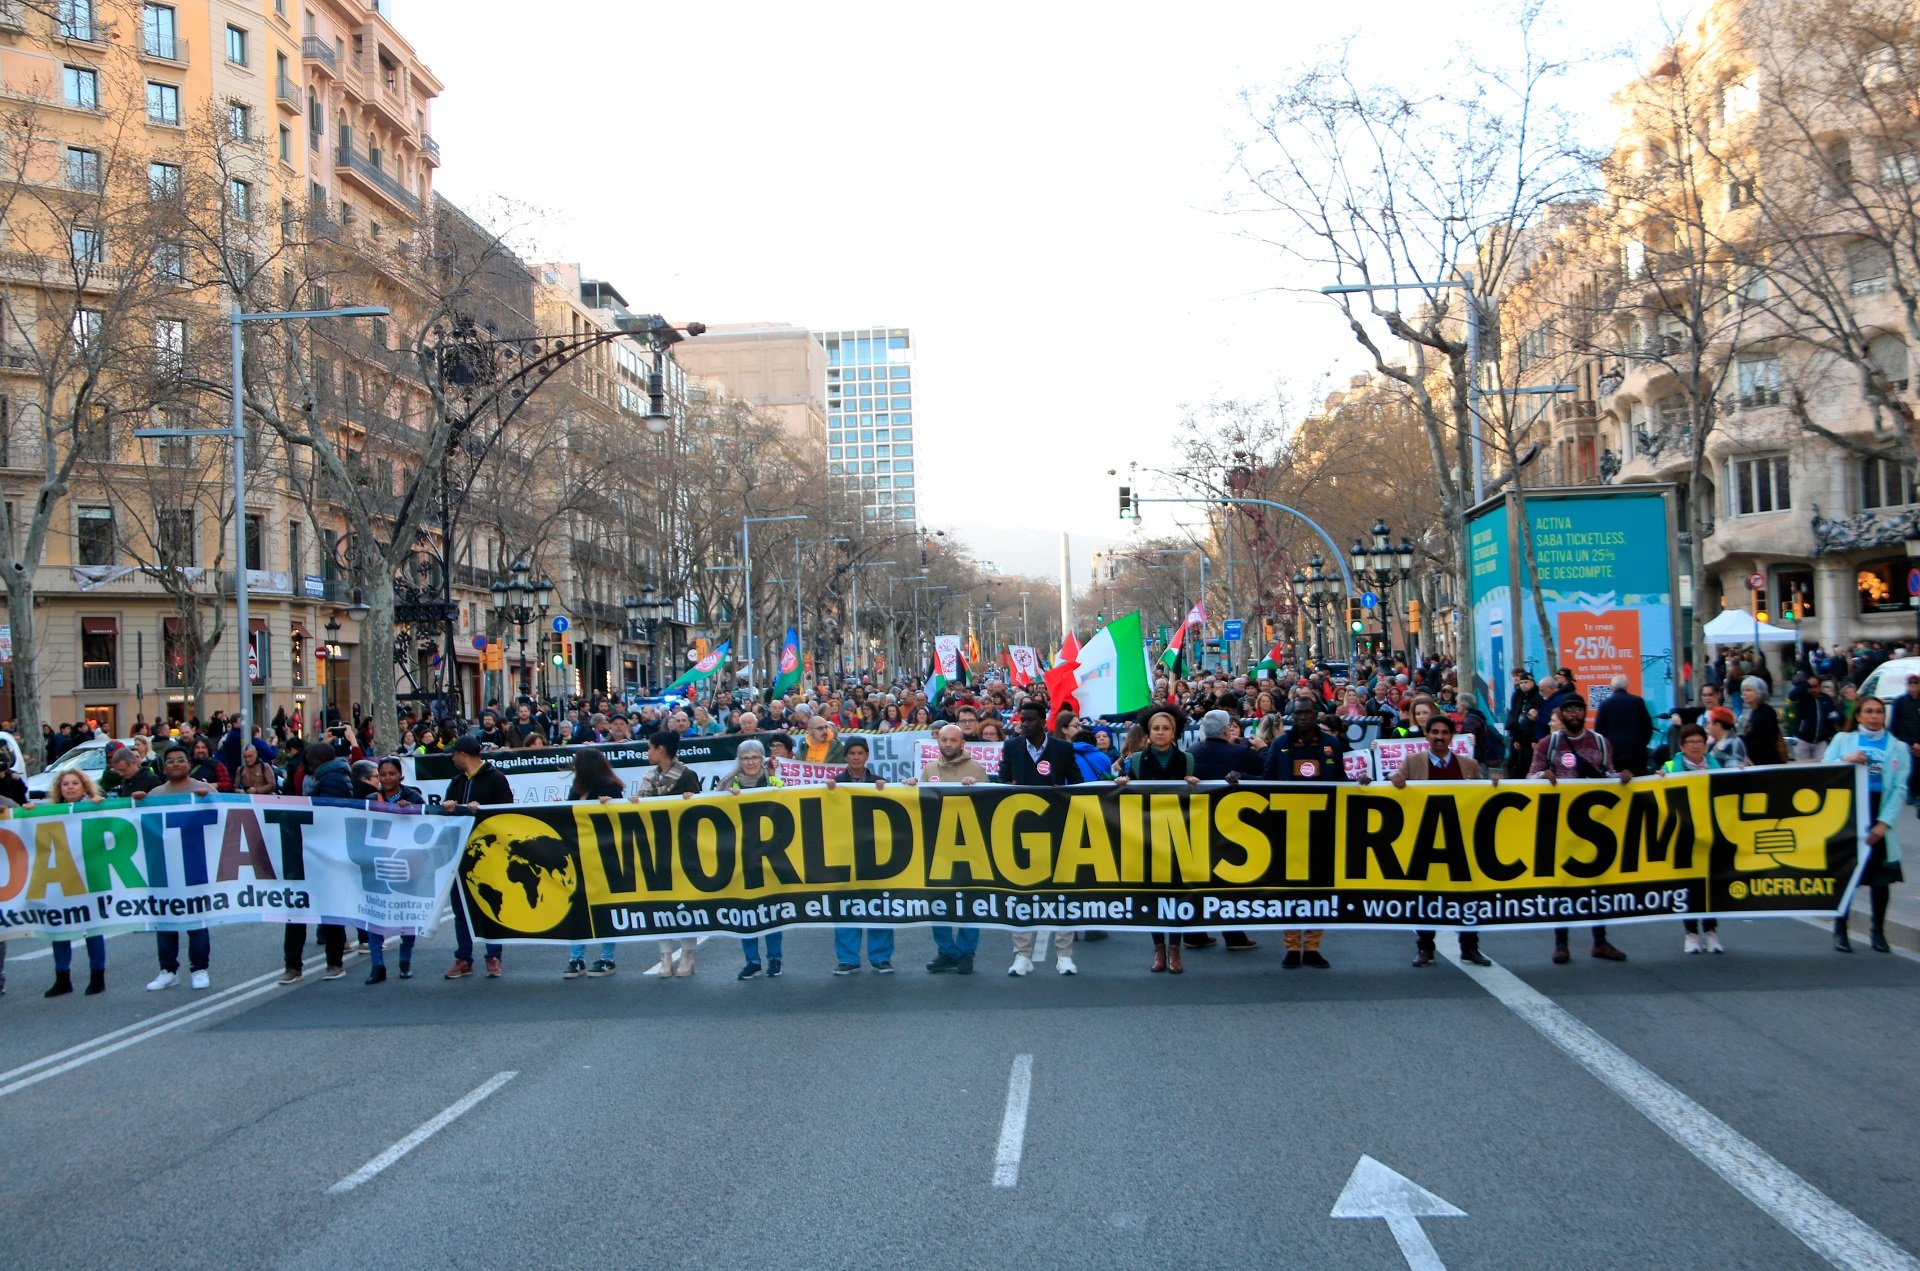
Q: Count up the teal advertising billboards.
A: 1